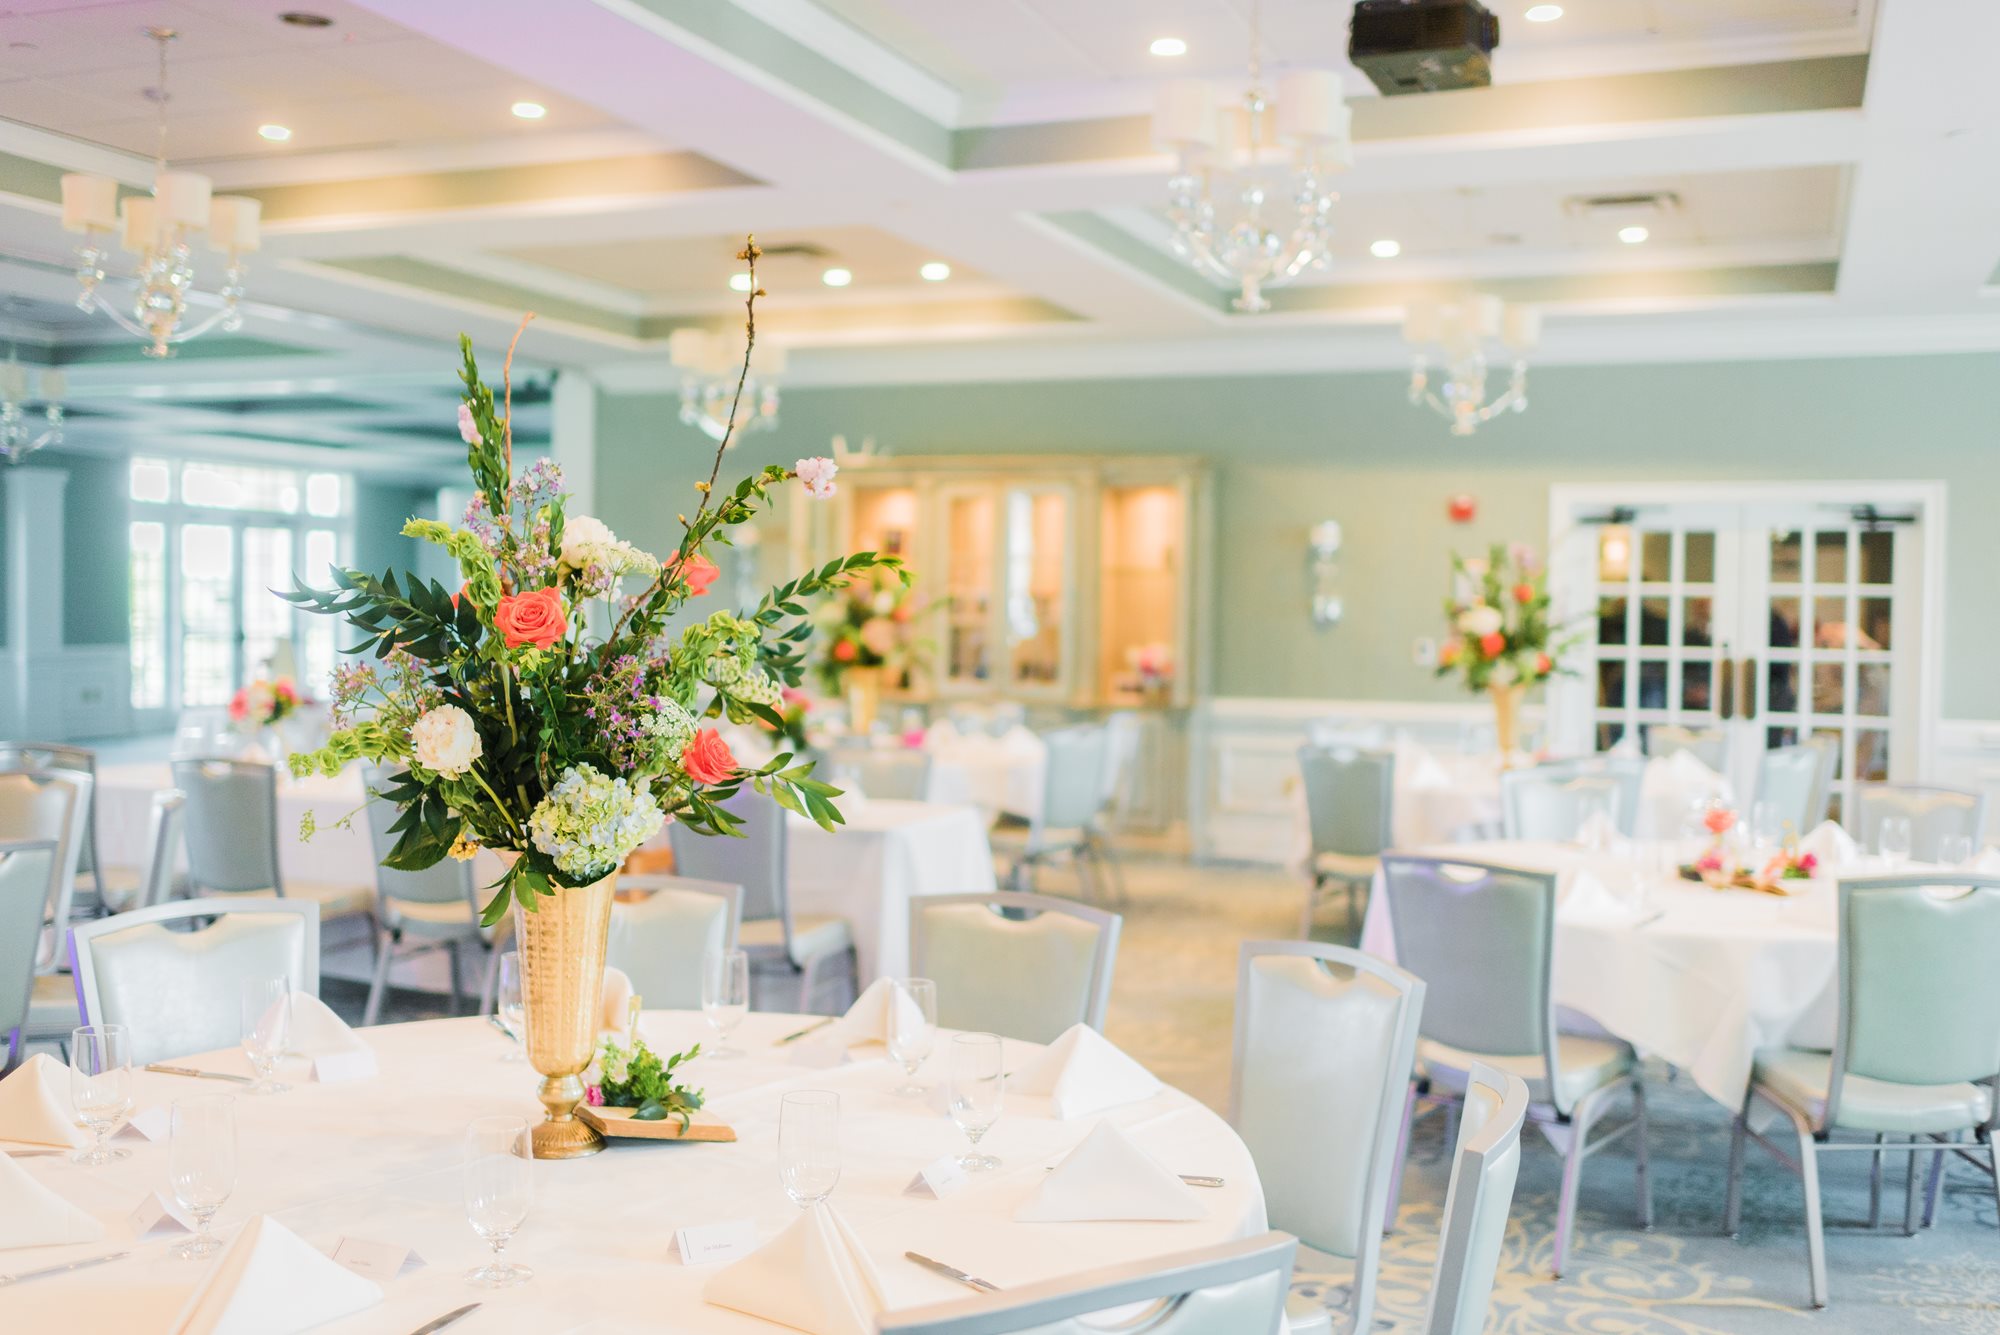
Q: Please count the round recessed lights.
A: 9